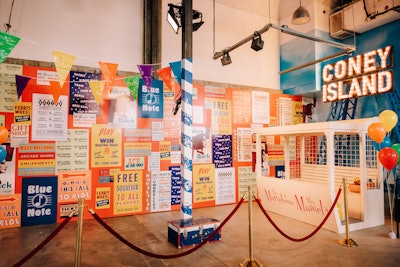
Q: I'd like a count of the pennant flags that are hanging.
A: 10